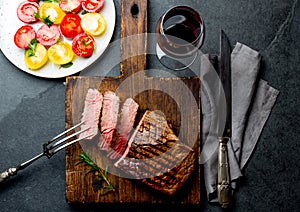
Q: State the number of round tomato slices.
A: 11